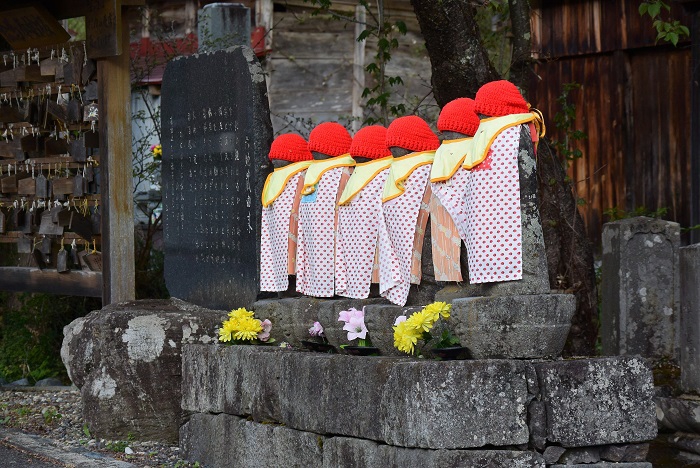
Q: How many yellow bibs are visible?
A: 6